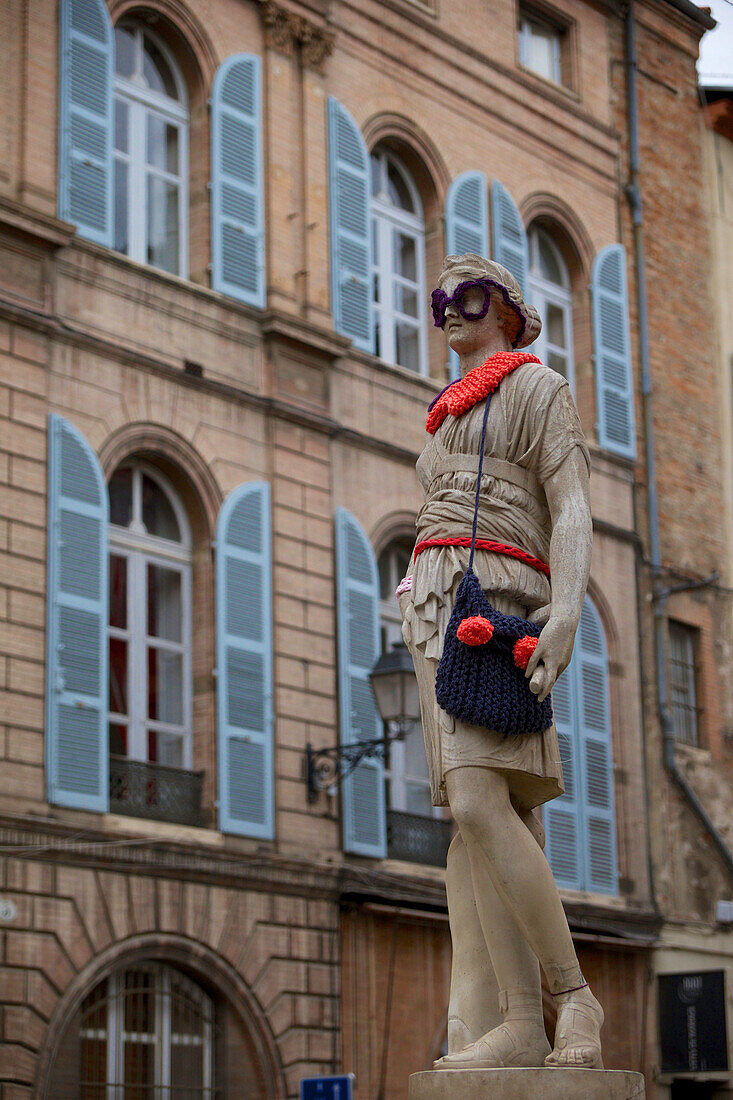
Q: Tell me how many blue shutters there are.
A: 11